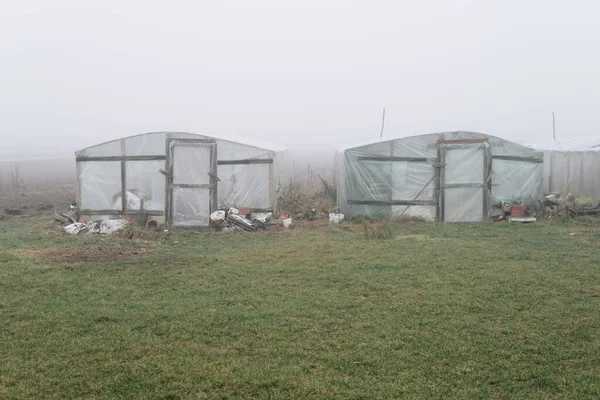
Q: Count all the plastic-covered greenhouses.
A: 2